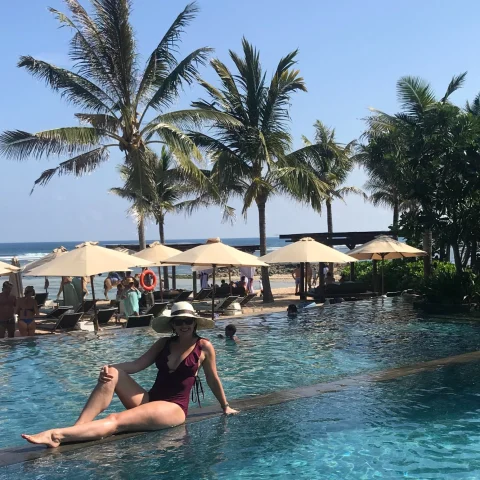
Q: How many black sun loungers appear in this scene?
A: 11